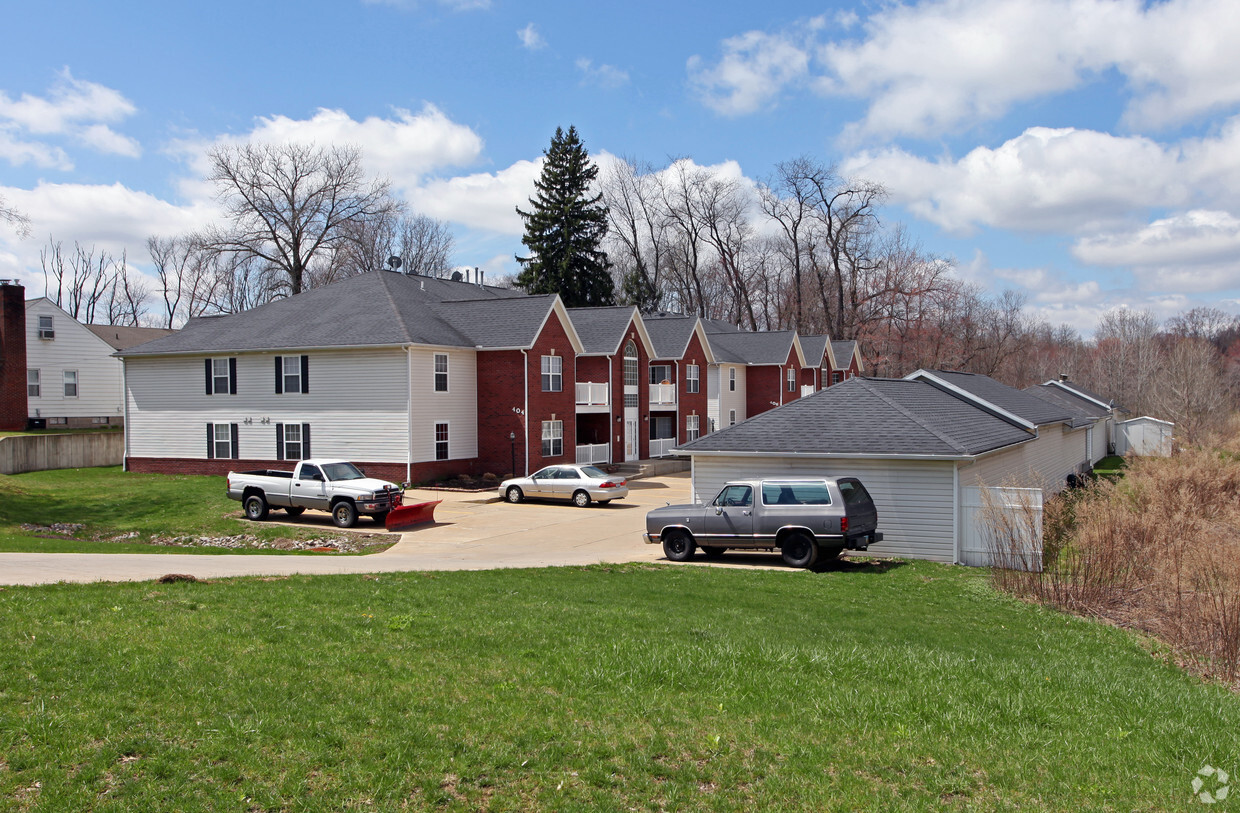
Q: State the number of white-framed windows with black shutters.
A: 4